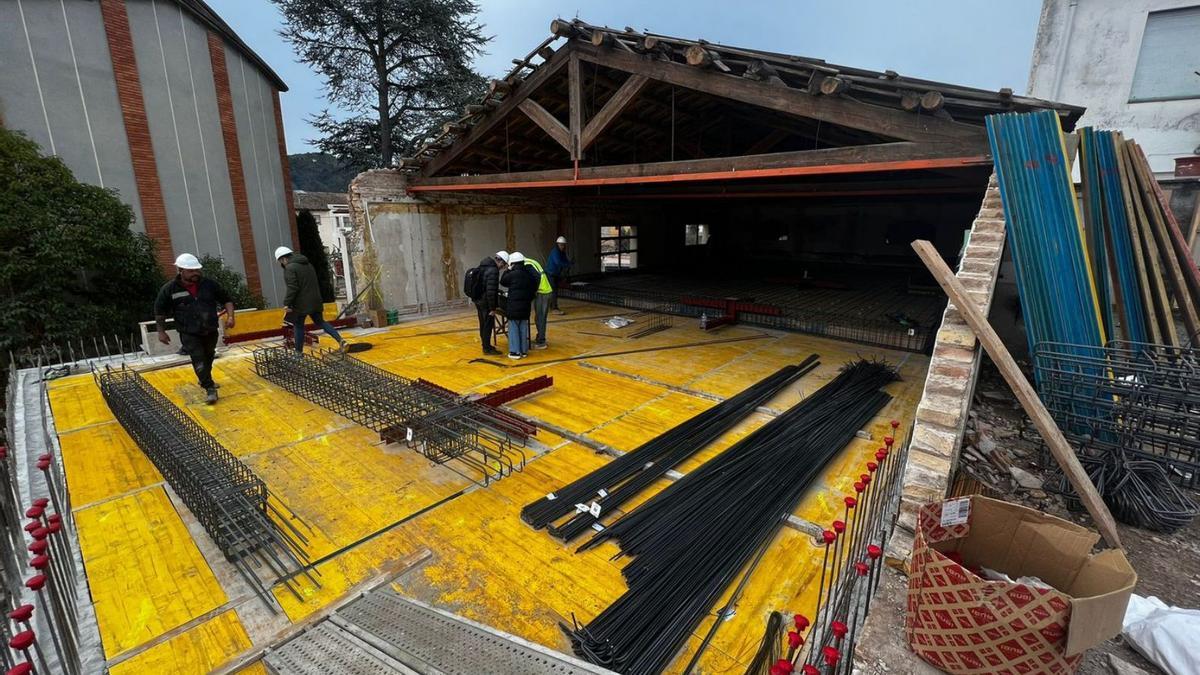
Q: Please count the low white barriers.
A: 1